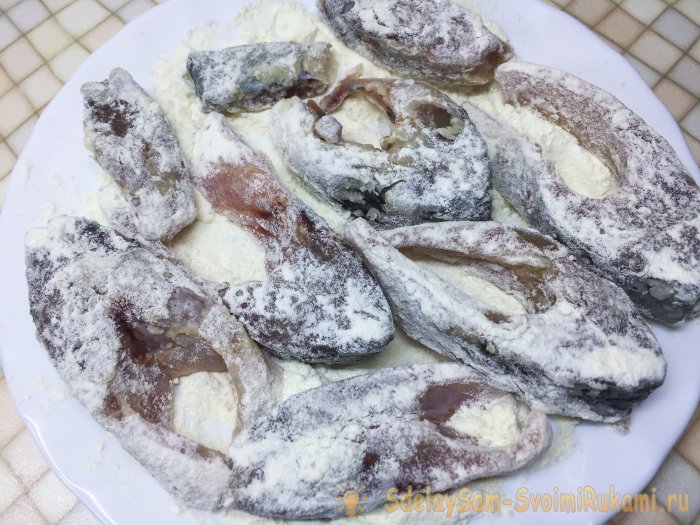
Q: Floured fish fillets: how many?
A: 9